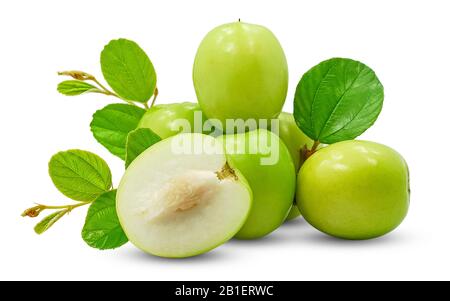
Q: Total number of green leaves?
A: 8